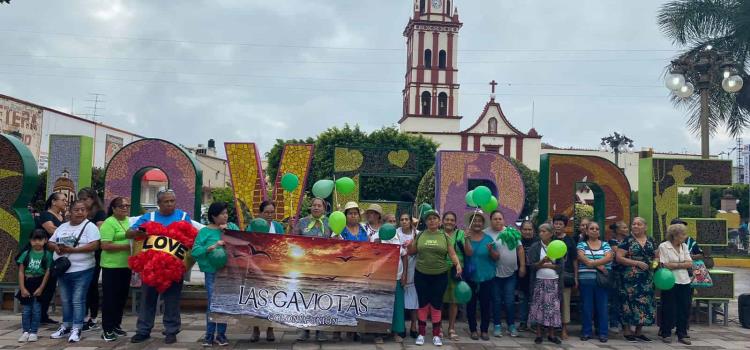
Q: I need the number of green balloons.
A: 14